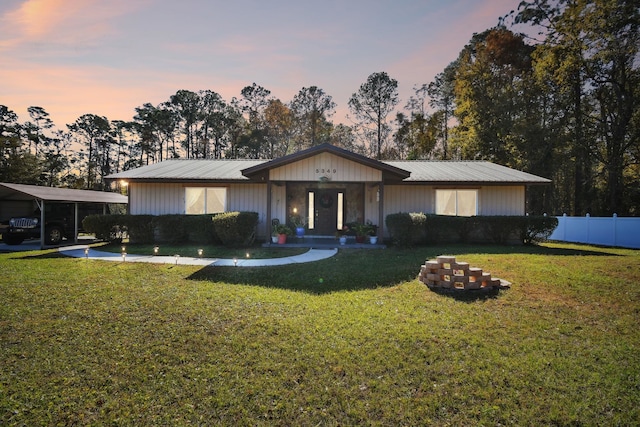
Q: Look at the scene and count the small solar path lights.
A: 8